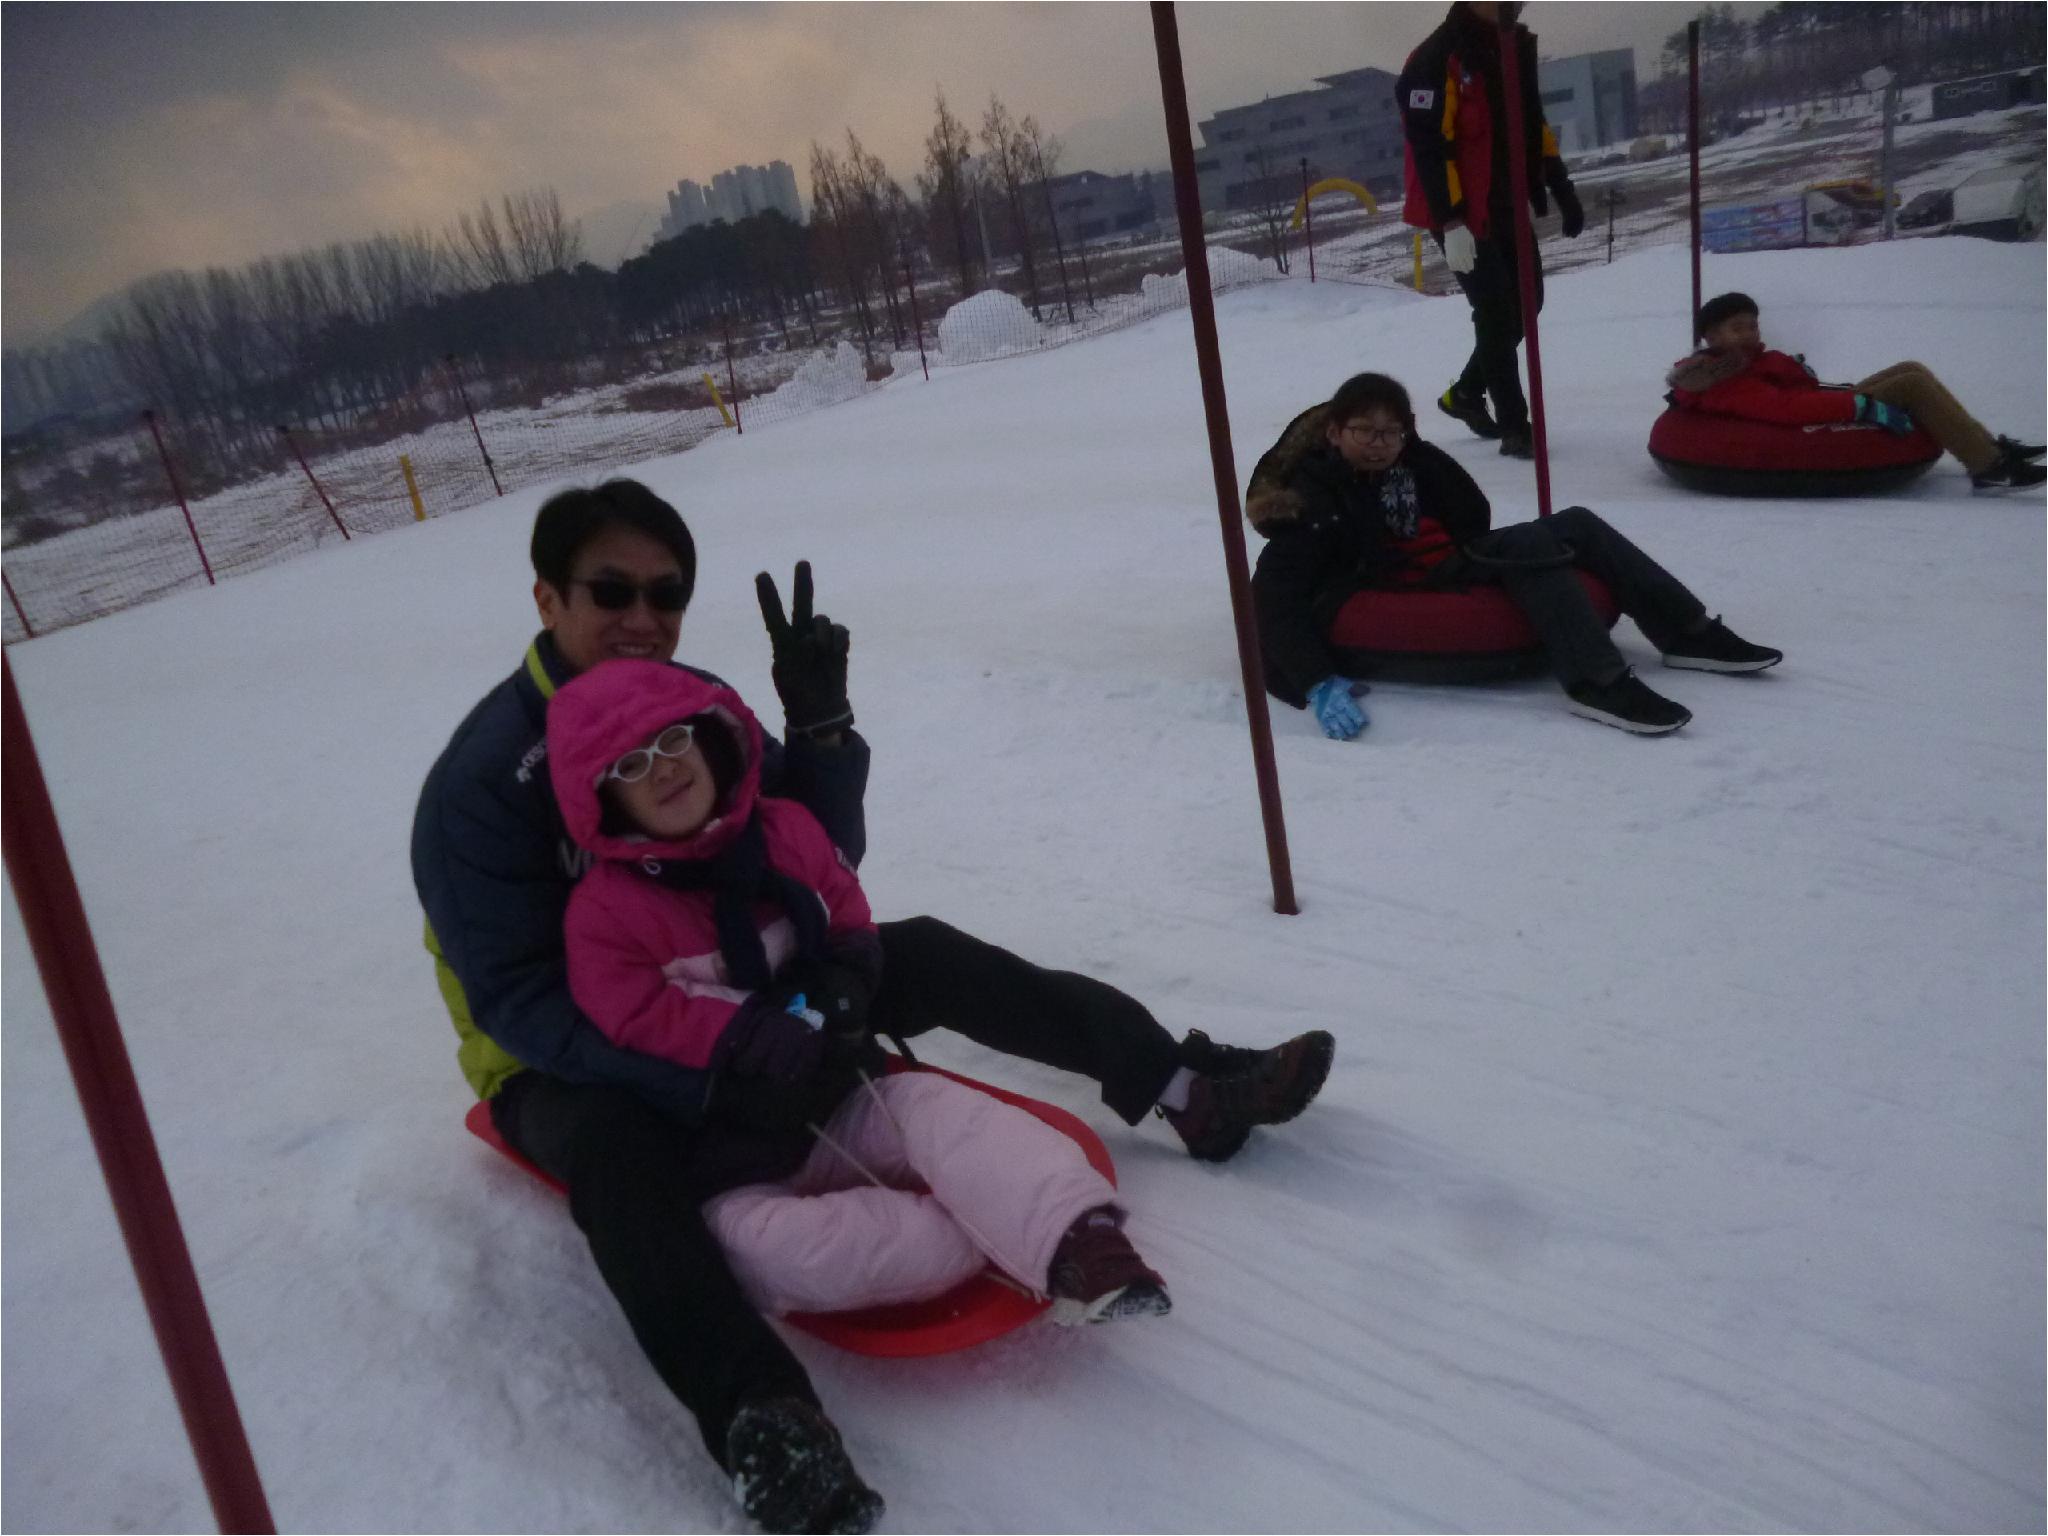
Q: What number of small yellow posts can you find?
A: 3